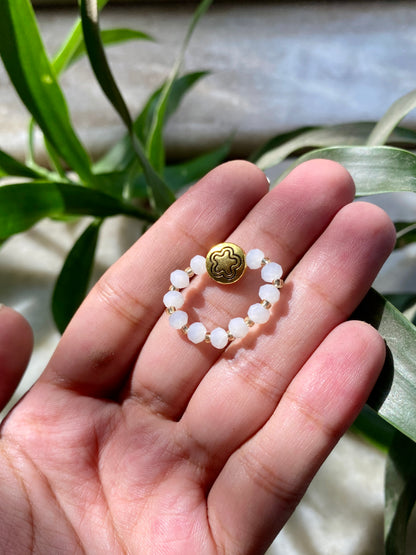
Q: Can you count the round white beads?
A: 11